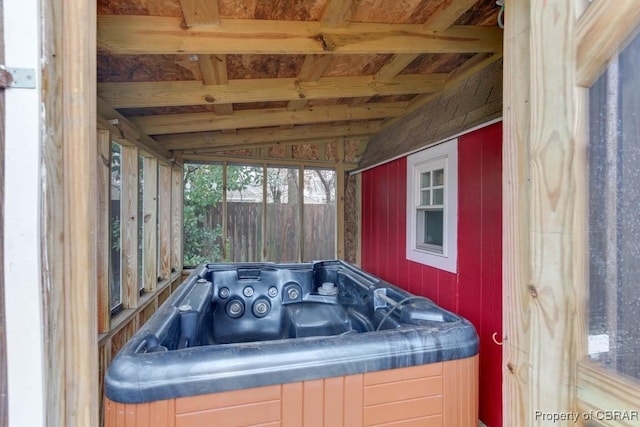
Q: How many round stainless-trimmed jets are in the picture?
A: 6